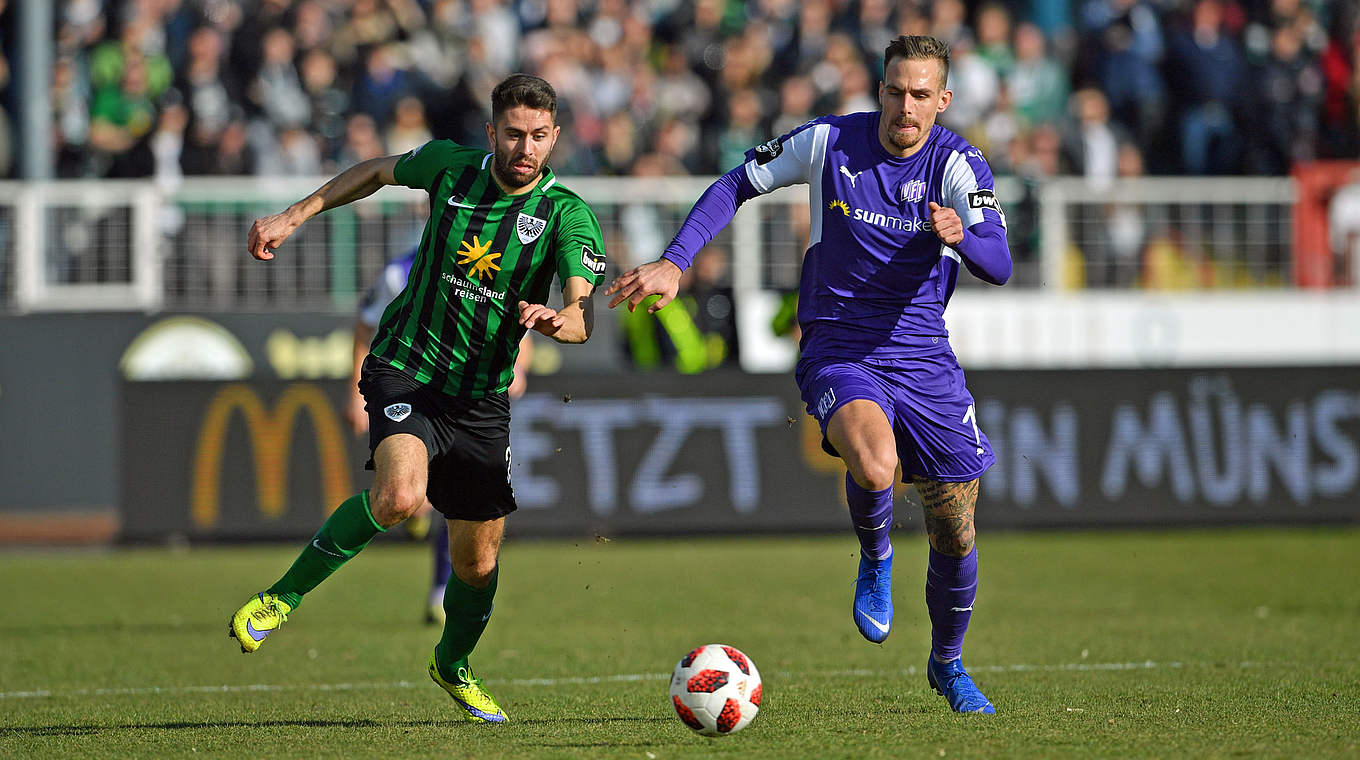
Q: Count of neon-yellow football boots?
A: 2